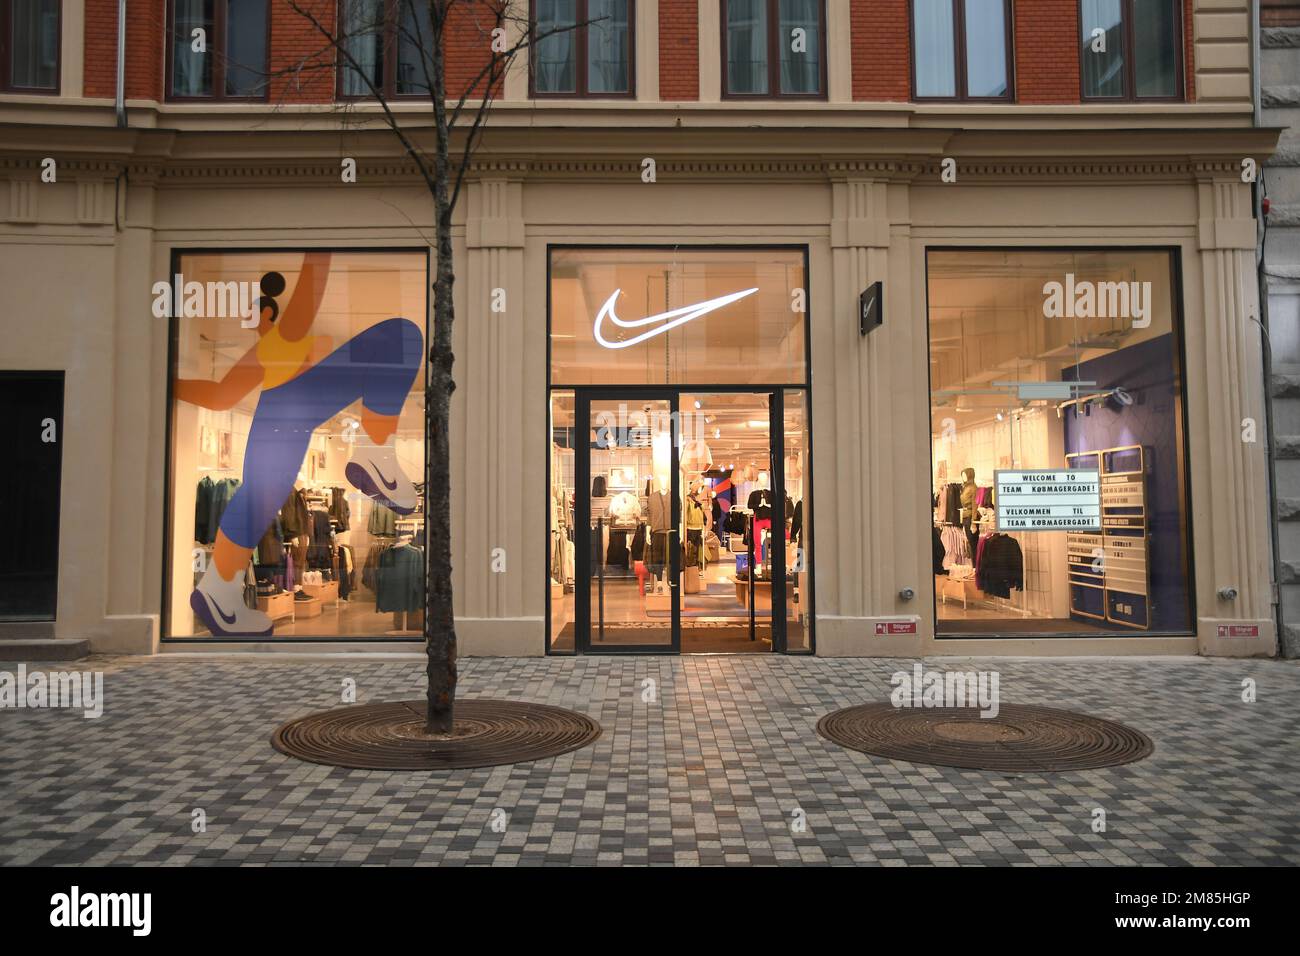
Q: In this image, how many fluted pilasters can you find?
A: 3